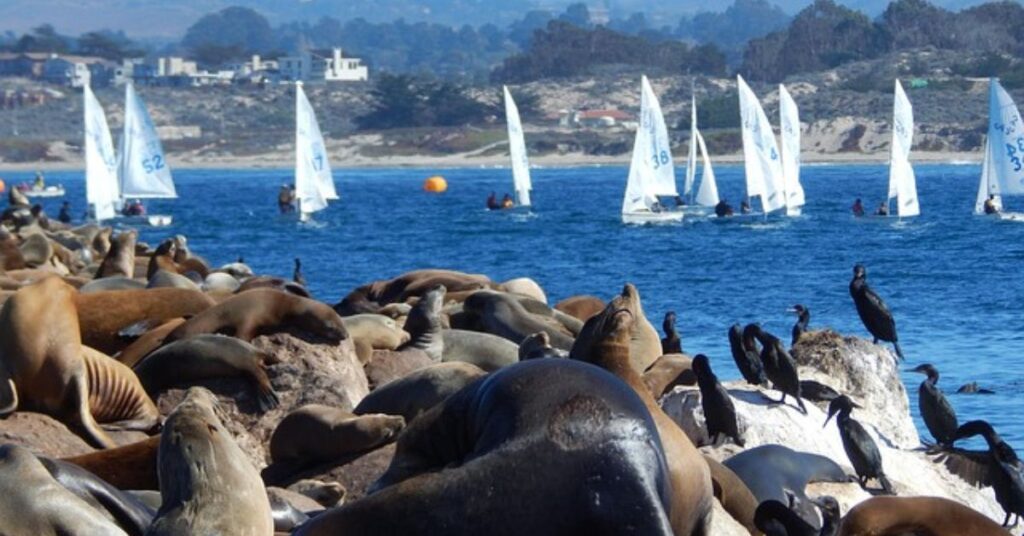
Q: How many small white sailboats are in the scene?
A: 10